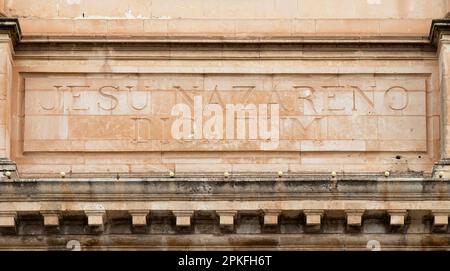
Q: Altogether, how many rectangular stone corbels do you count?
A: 11